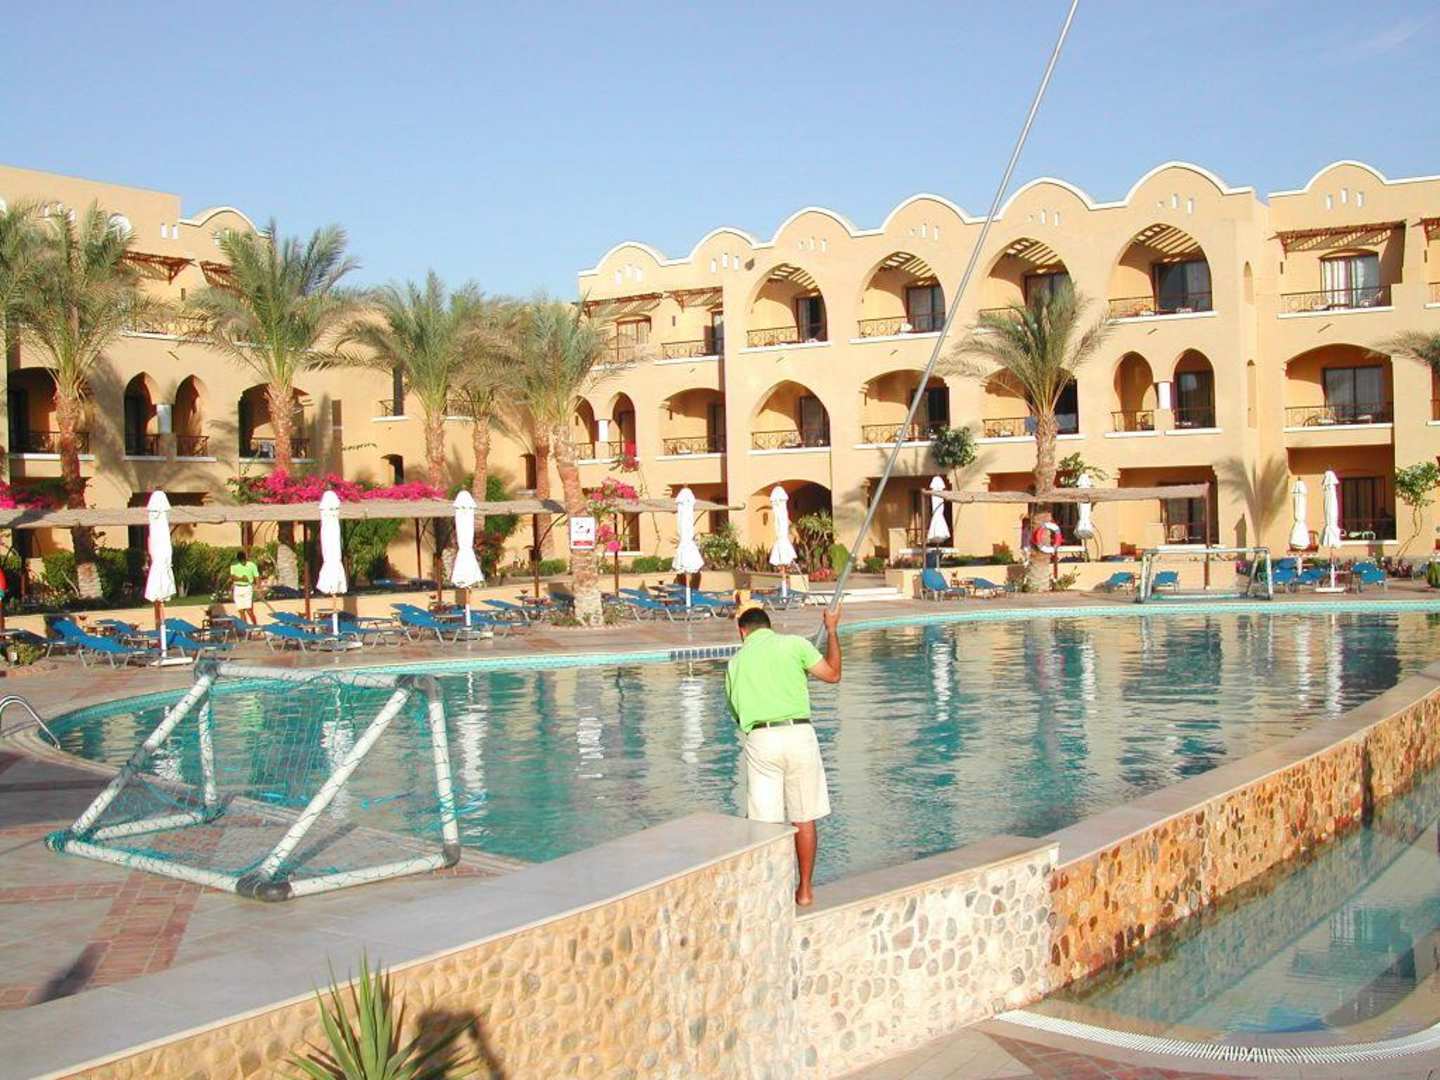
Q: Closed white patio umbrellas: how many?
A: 9